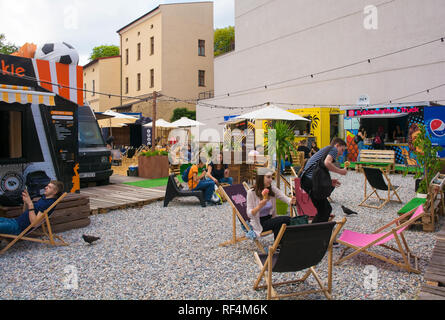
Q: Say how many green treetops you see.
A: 3